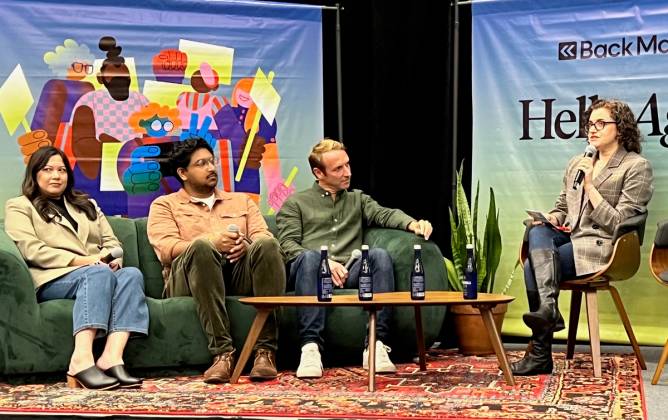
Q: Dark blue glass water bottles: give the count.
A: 4